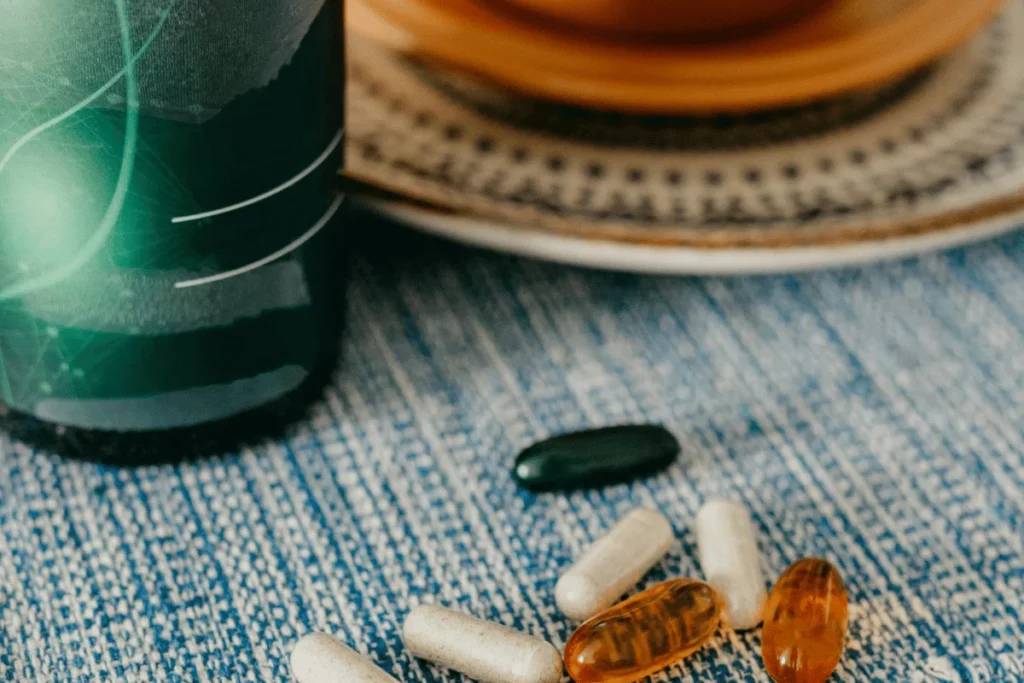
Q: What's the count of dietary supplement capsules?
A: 7